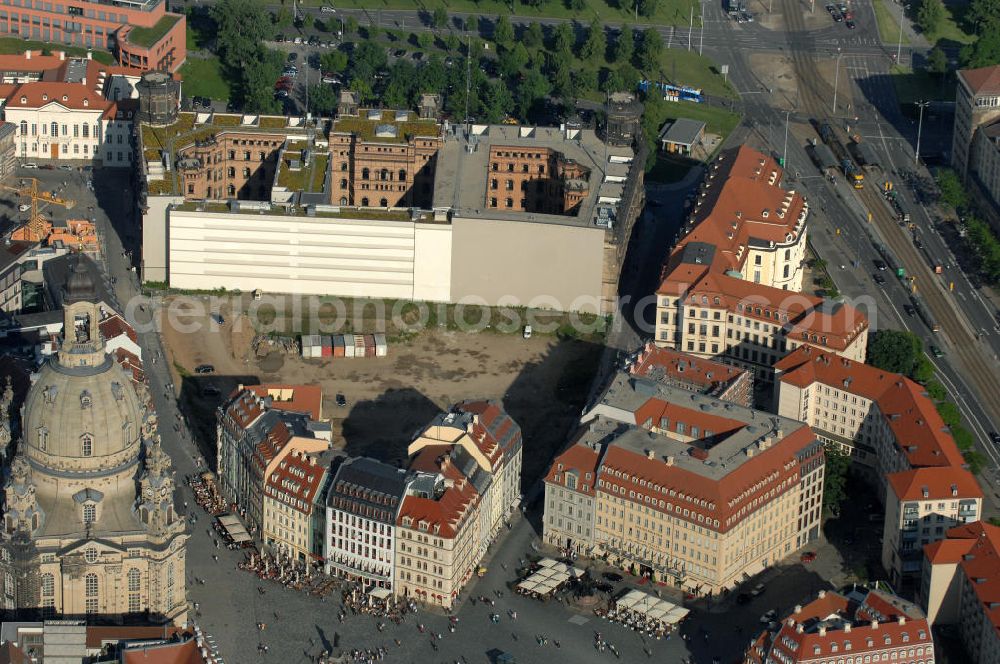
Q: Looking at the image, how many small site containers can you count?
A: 8